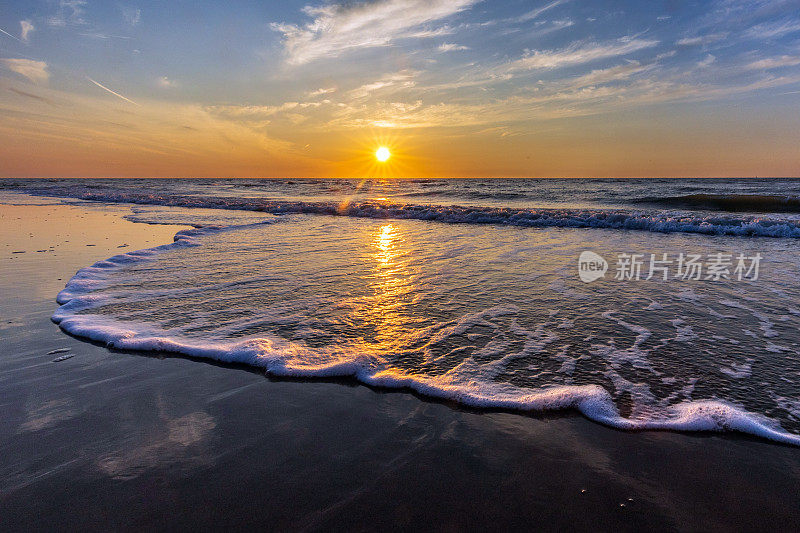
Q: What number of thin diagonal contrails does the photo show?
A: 2